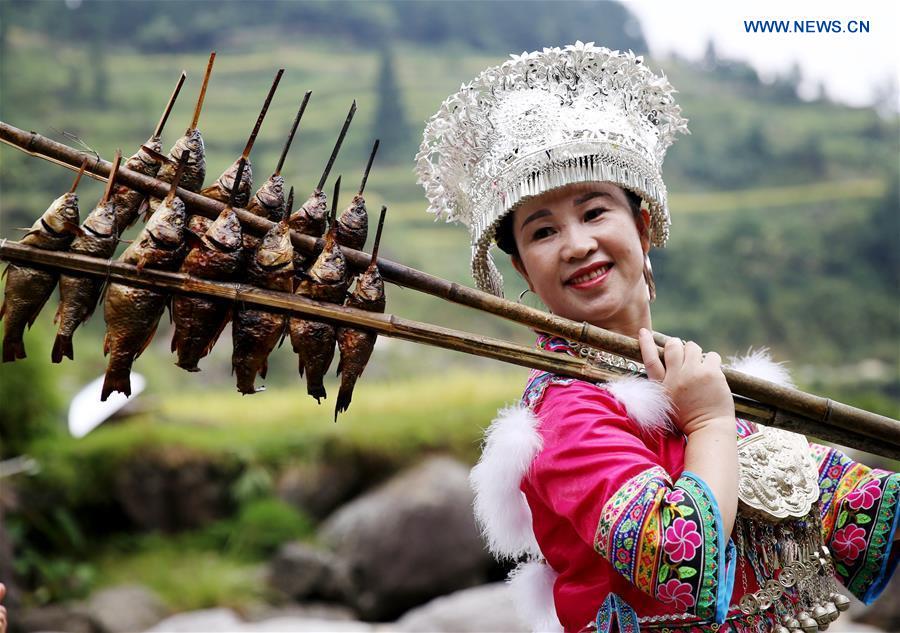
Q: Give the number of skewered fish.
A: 13